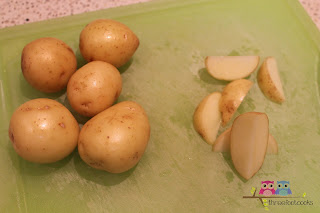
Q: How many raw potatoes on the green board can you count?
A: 5